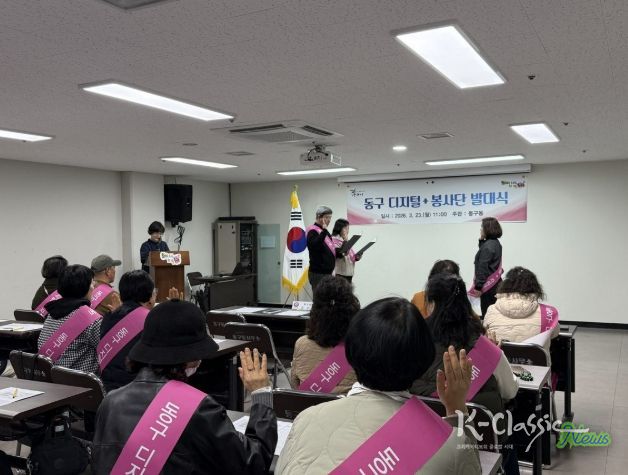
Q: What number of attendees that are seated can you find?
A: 10